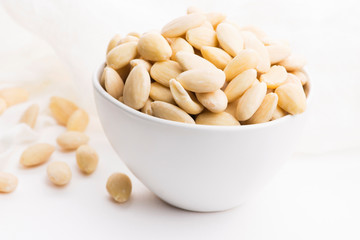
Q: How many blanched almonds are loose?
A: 11